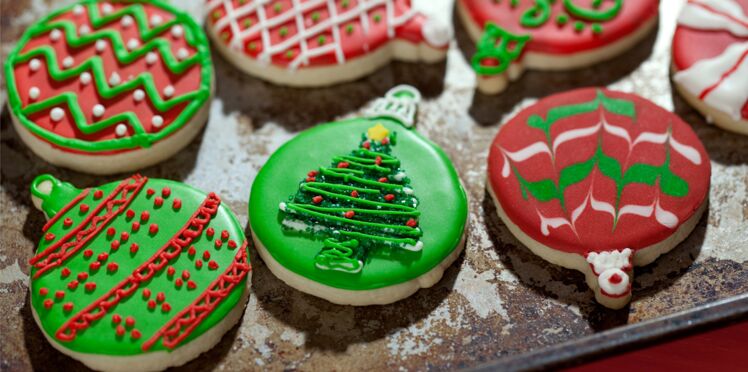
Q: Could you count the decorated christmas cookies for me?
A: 7